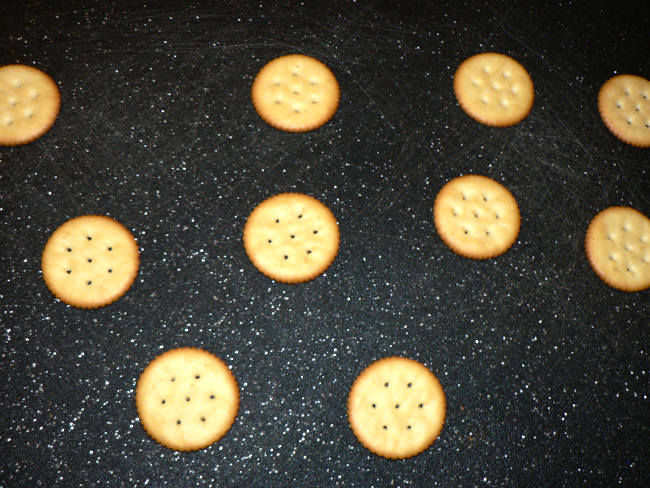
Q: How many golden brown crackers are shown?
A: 10